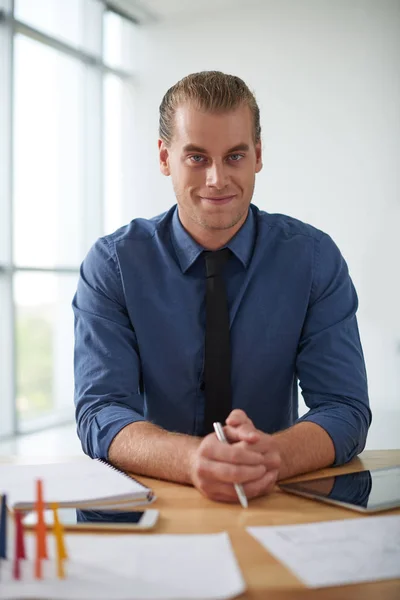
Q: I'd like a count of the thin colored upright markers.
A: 4